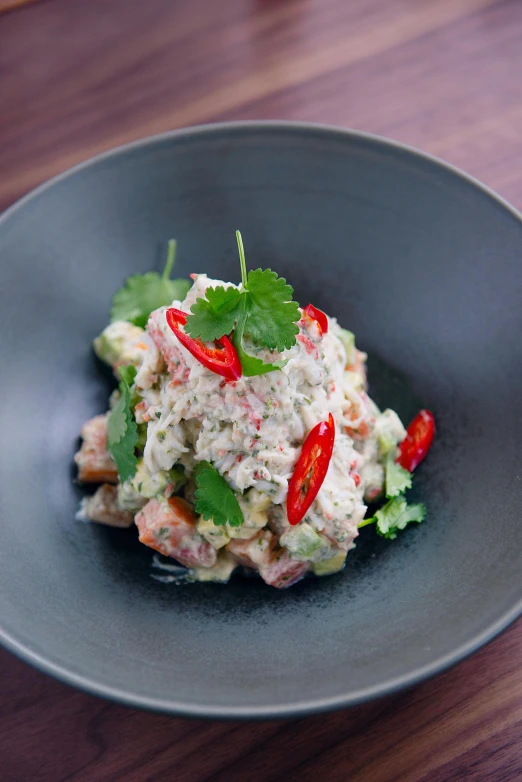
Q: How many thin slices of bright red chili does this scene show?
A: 4